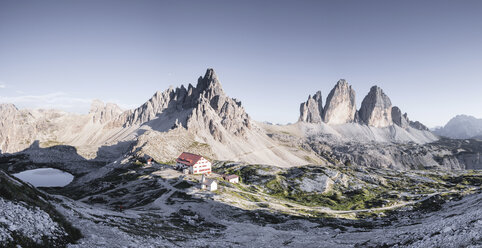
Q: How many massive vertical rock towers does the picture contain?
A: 3